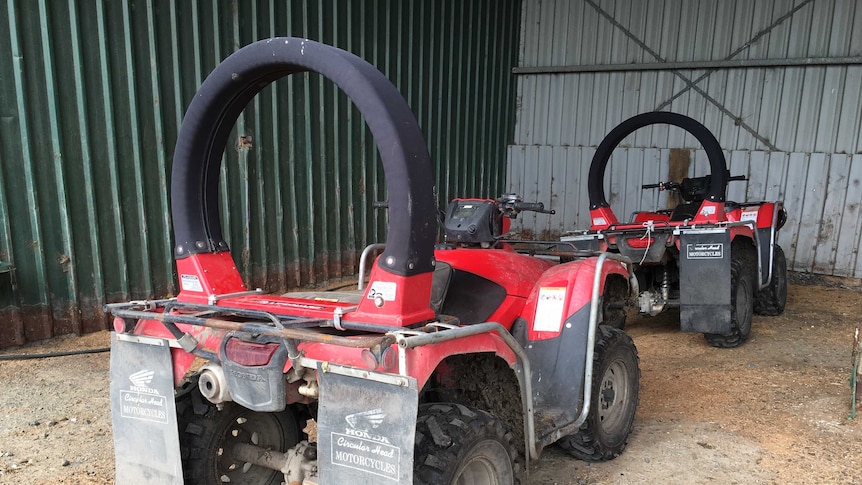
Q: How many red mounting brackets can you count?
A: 4